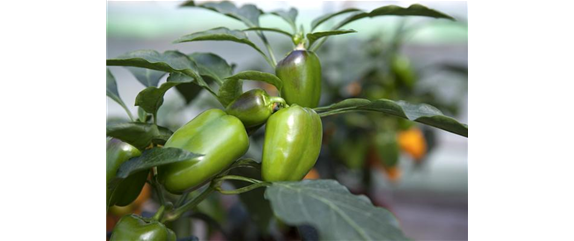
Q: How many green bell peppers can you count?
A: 6